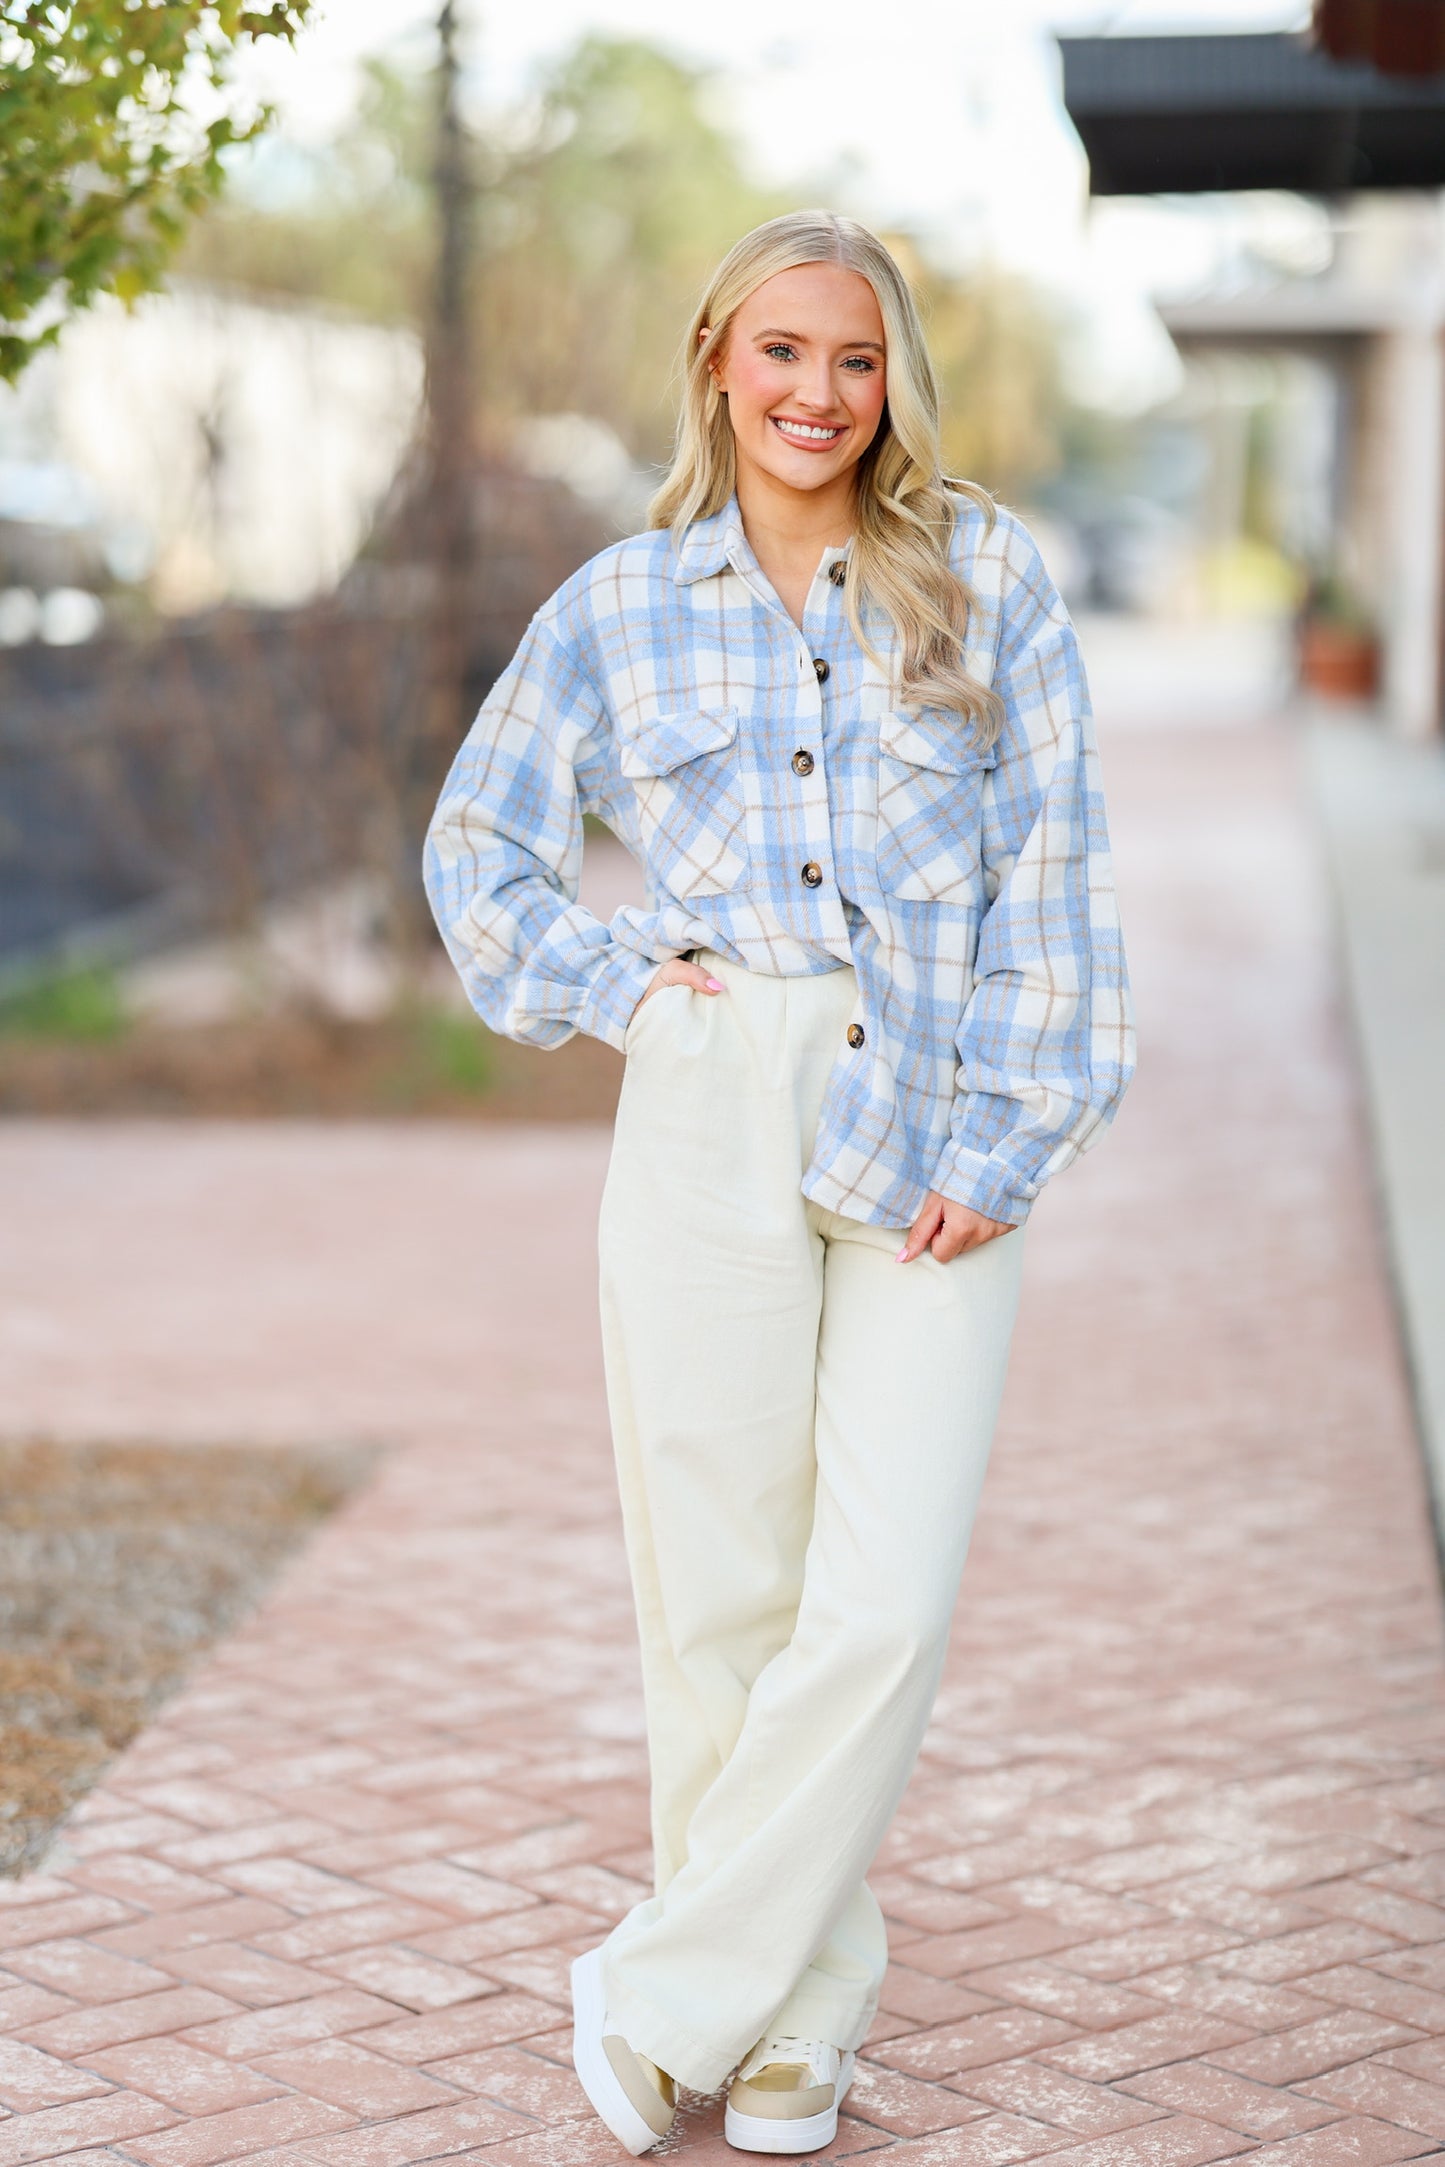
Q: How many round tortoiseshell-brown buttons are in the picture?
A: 5